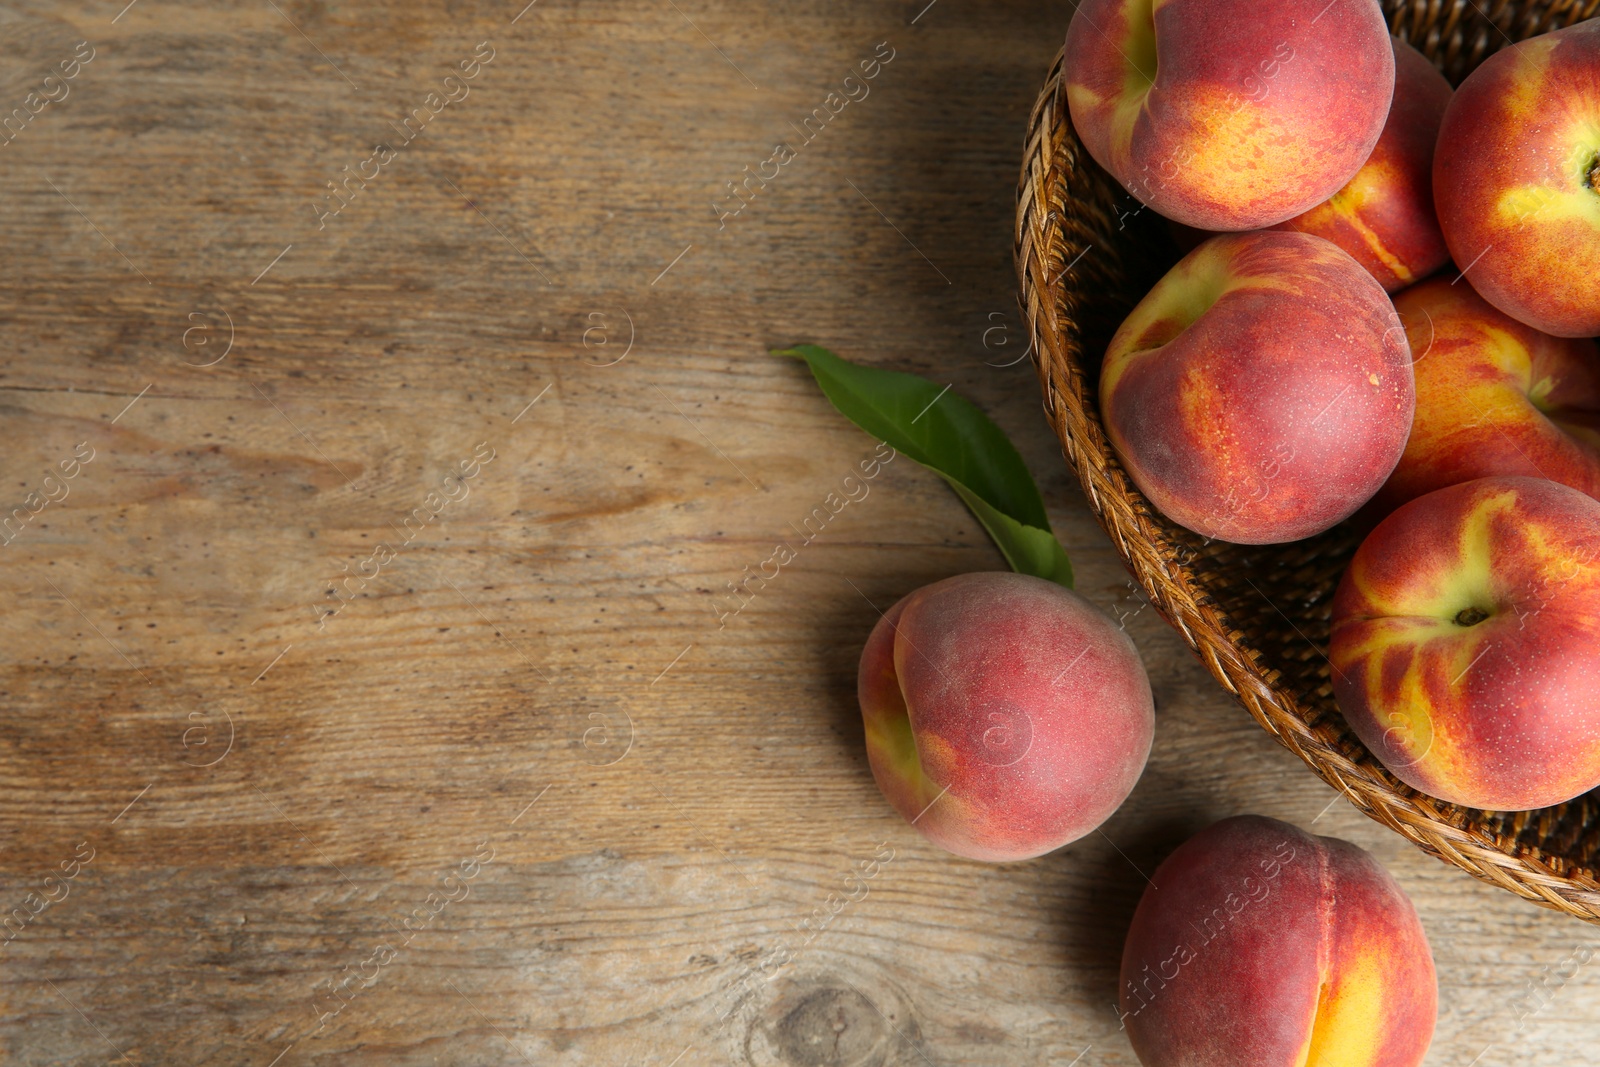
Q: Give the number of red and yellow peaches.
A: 8